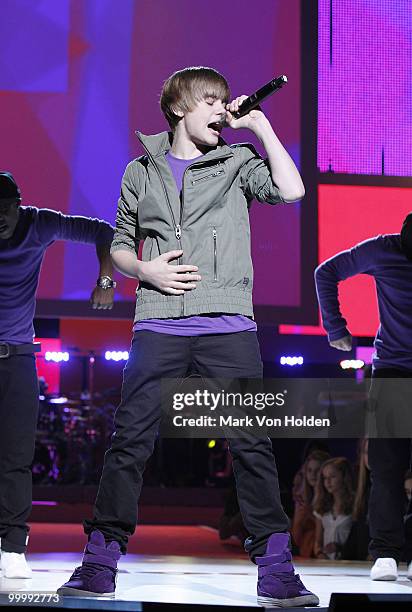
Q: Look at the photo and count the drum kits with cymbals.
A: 1